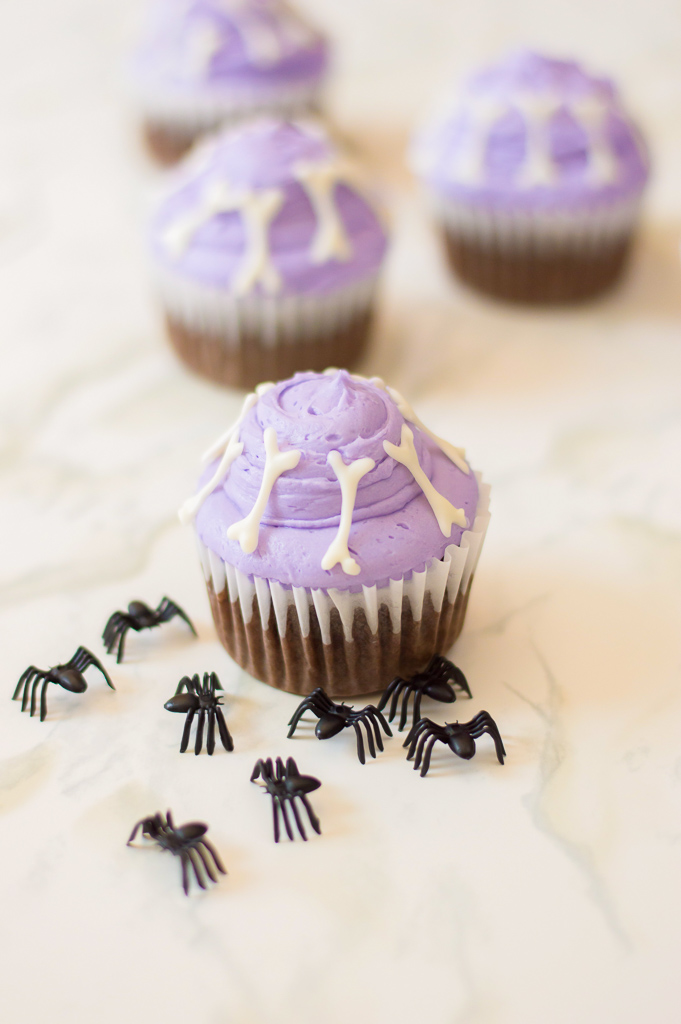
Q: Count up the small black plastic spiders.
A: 8